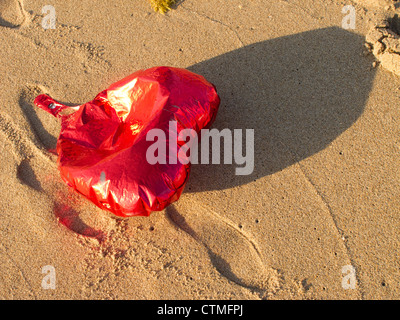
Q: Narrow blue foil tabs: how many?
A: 0